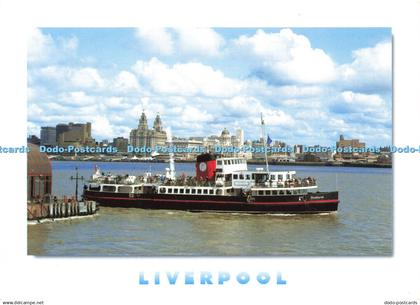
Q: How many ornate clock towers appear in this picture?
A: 2